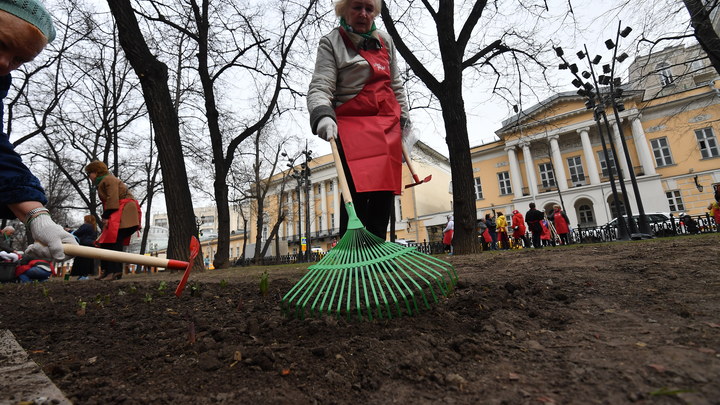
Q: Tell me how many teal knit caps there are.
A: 1